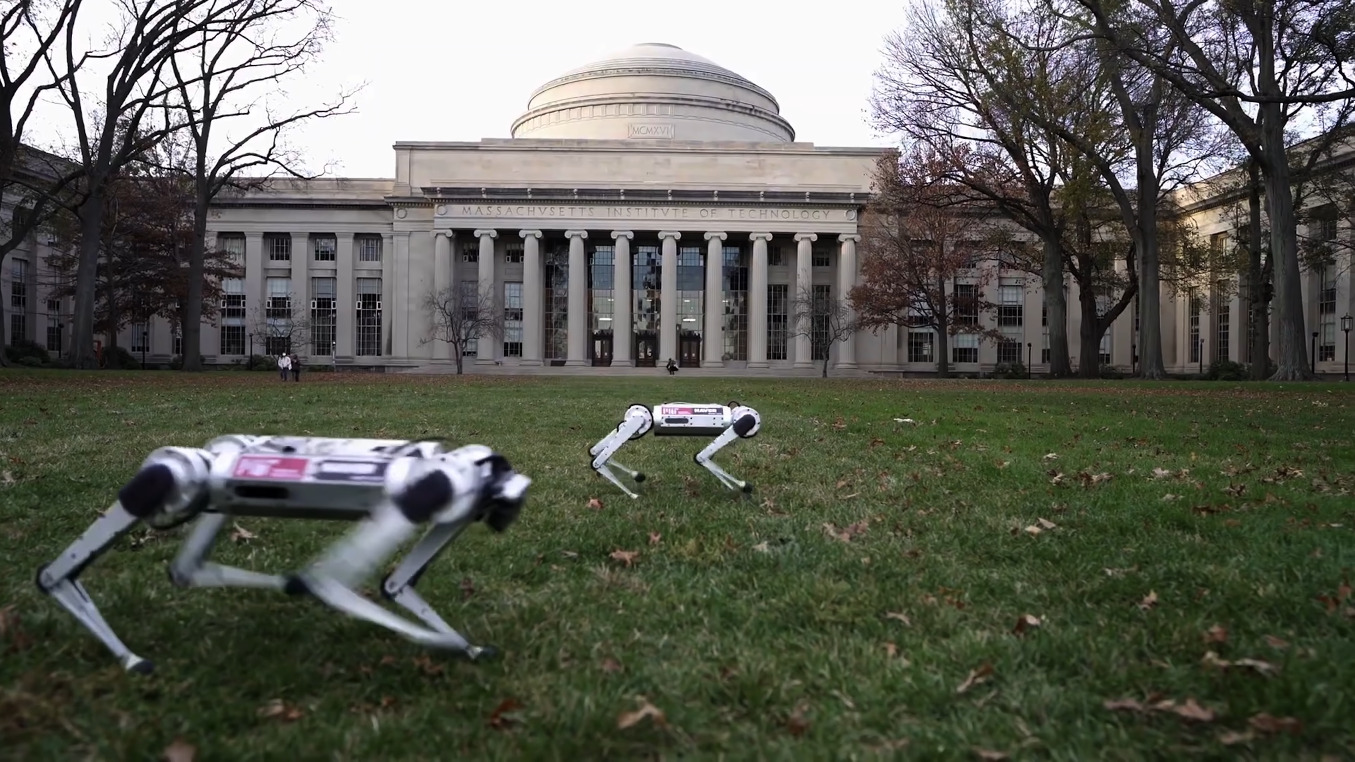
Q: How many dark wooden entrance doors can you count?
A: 3